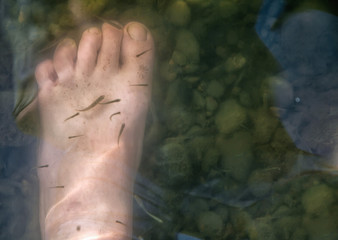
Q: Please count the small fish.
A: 11